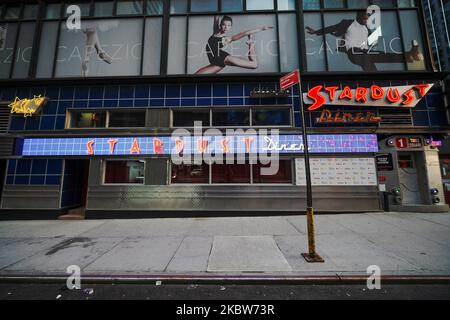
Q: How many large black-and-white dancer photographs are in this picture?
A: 3